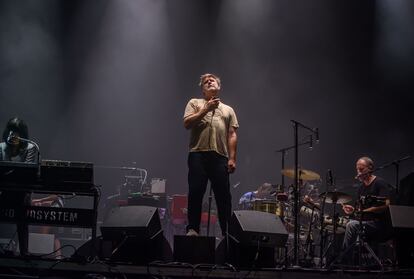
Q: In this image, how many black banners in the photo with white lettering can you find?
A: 1